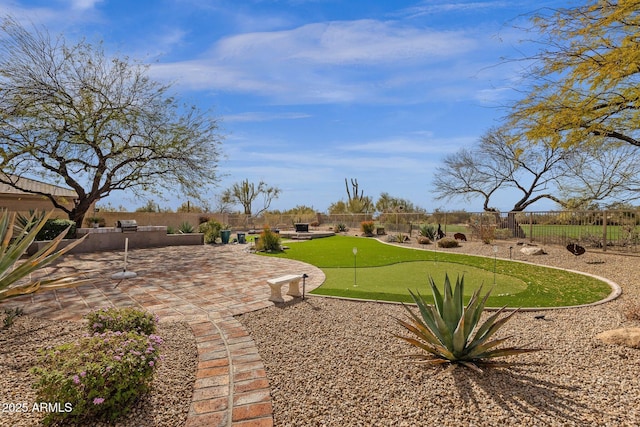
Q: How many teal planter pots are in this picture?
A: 2